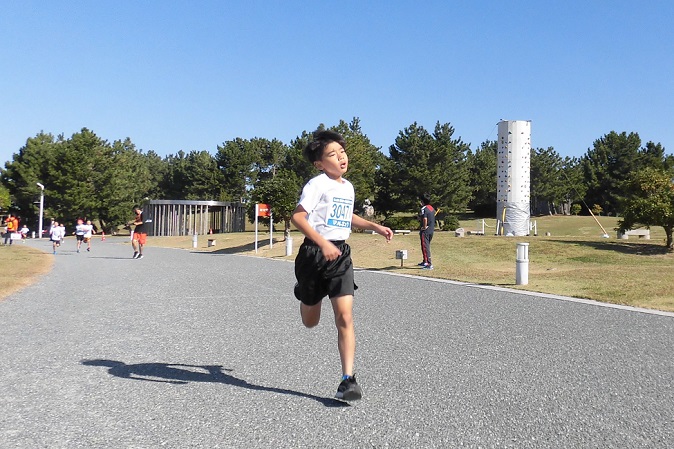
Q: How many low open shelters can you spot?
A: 1